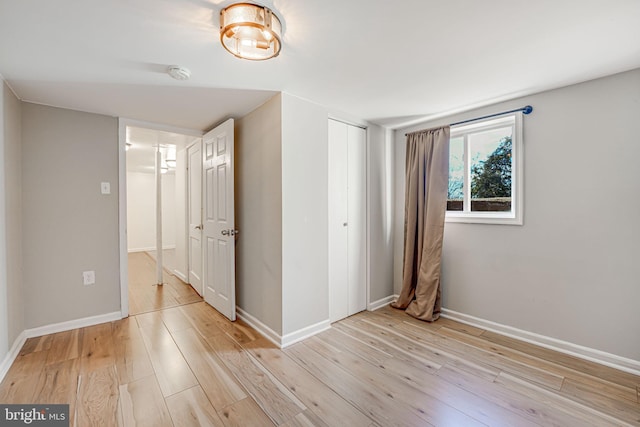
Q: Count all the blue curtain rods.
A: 1